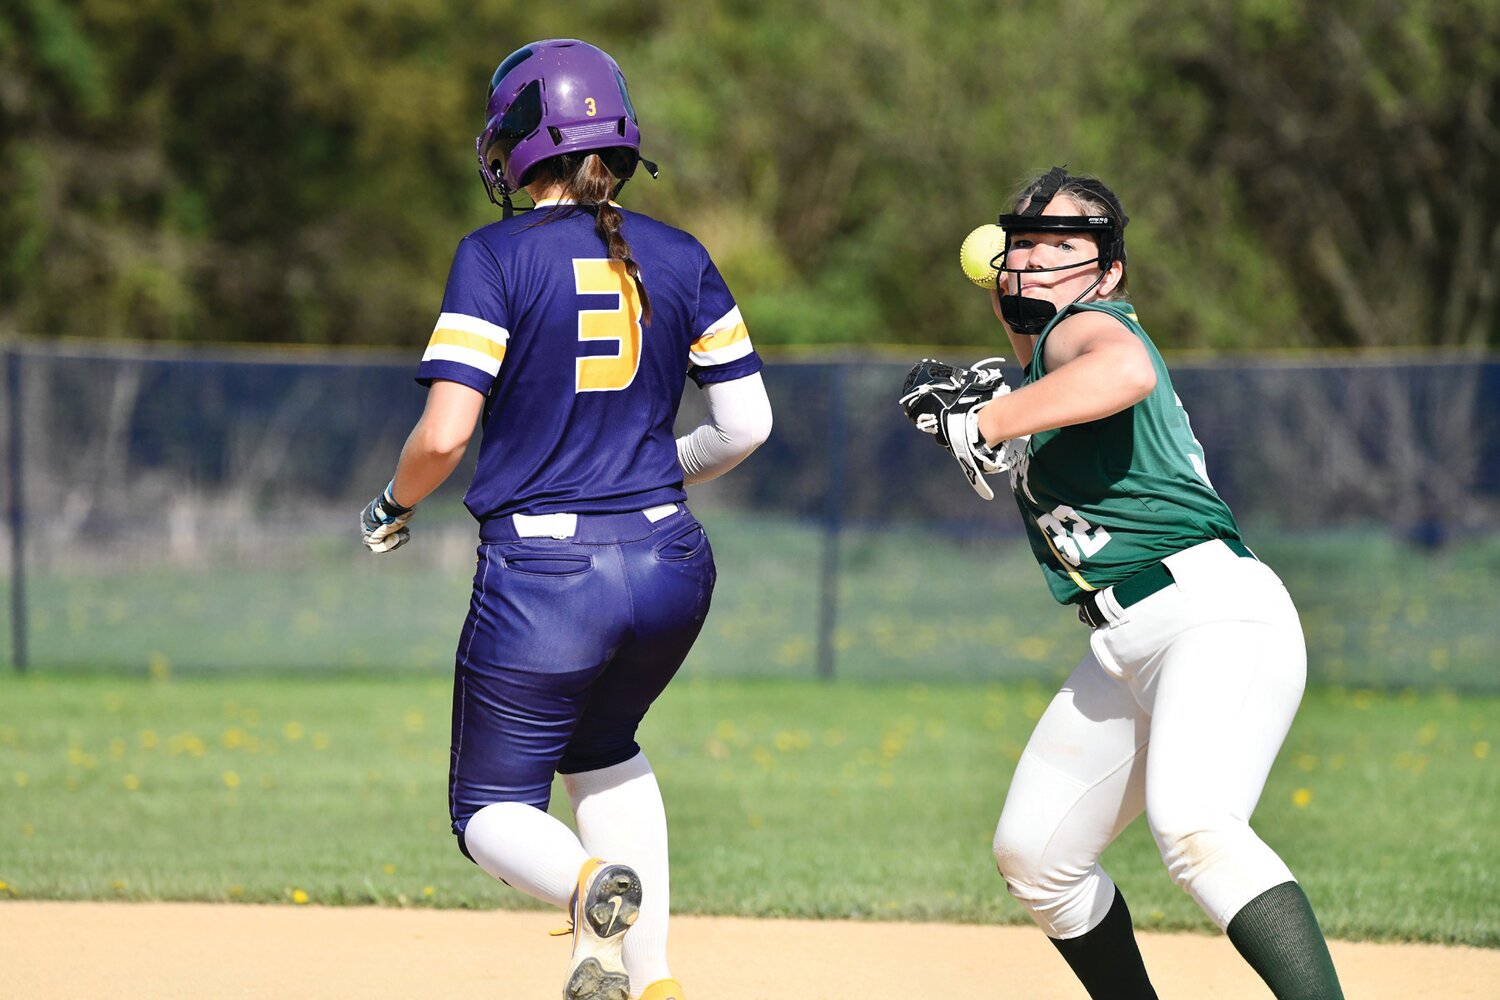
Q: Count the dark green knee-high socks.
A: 2